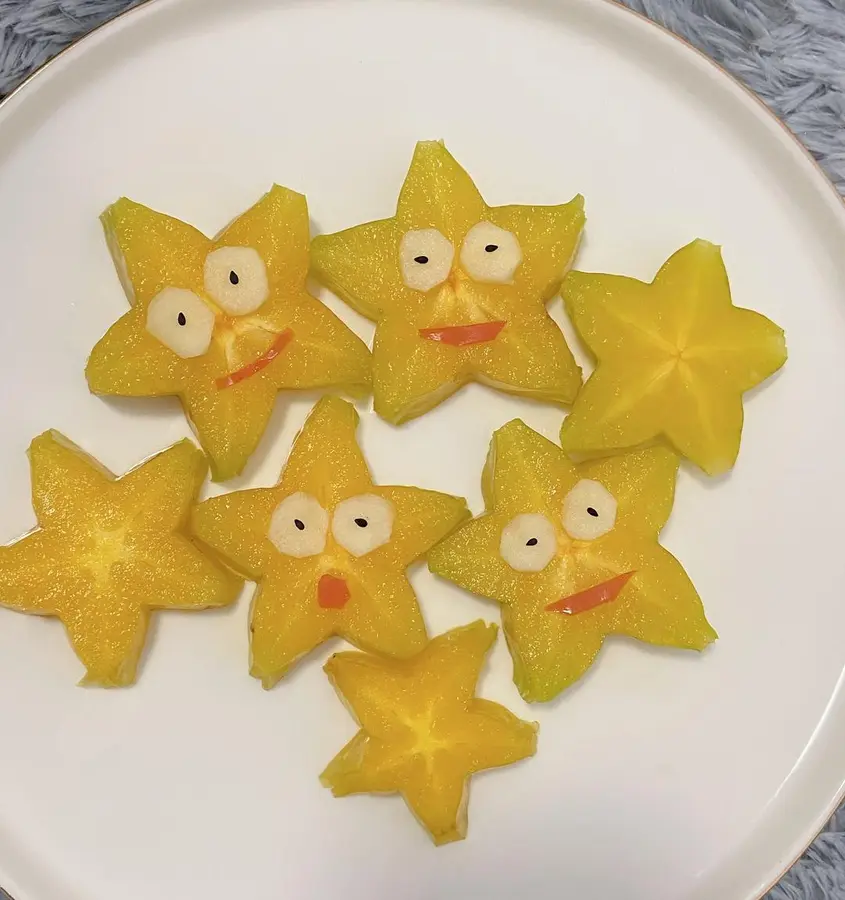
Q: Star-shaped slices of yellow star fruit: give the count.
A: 7